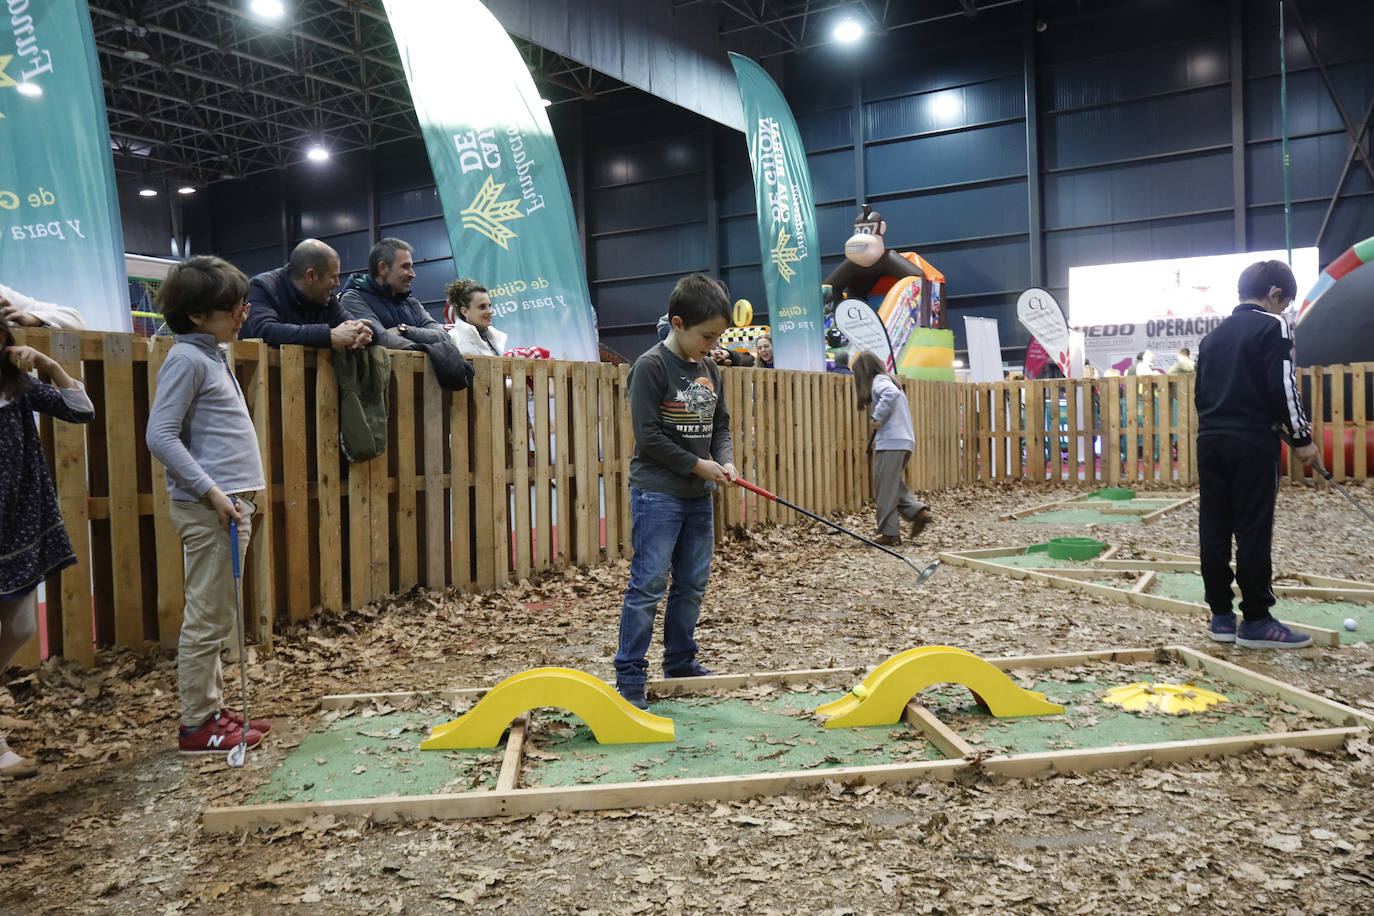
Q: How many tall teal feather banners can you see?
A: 3